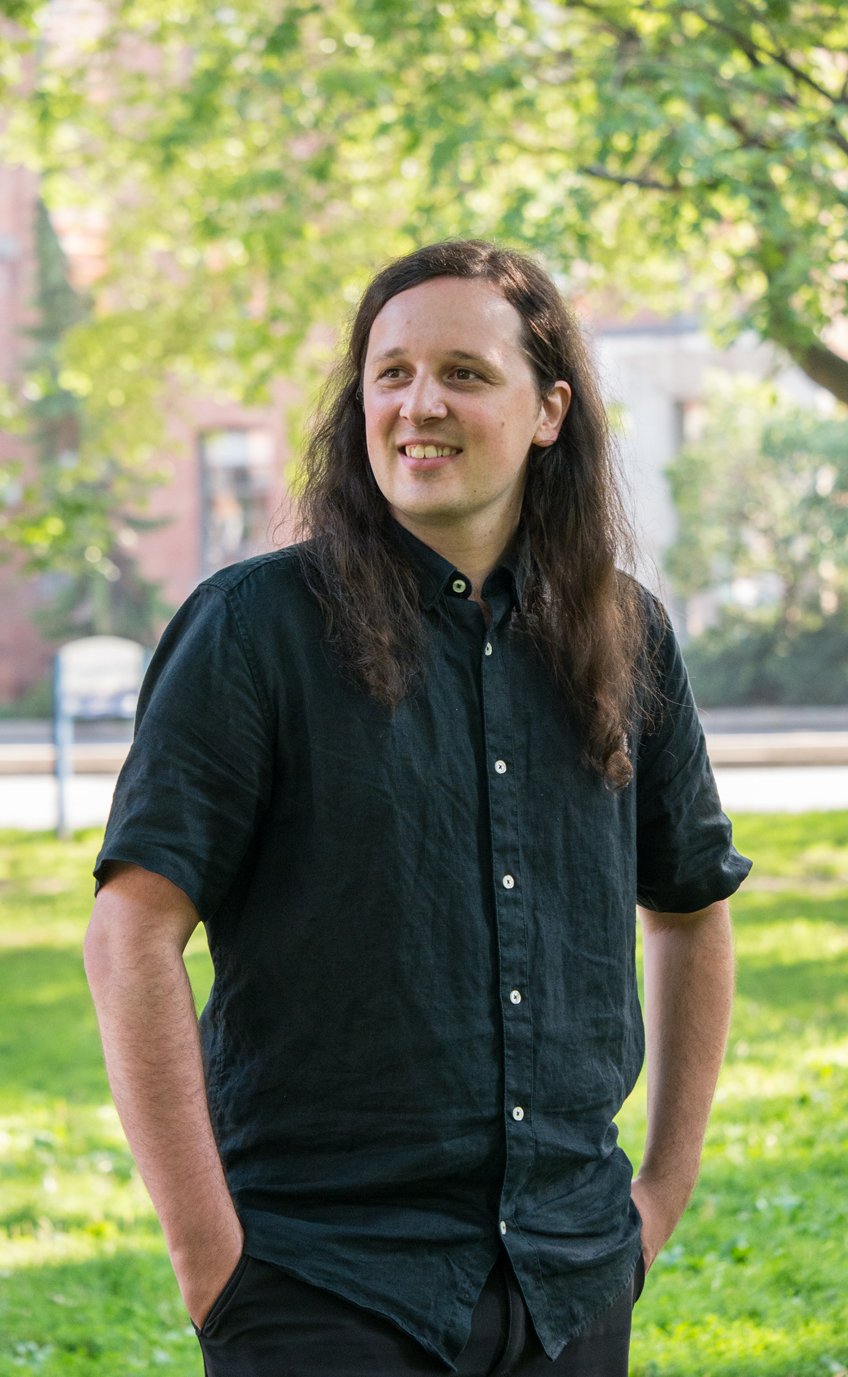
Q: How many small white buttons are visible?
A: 7